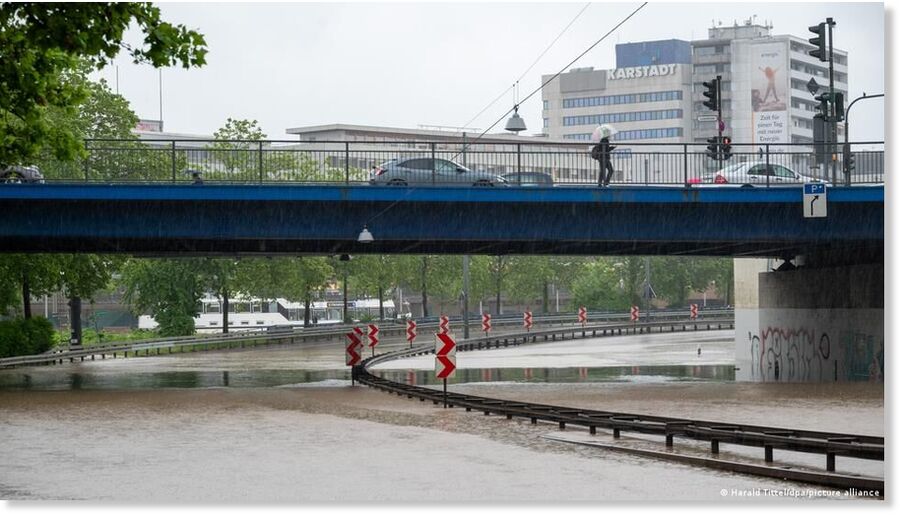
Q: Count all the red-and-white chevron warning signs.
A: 11